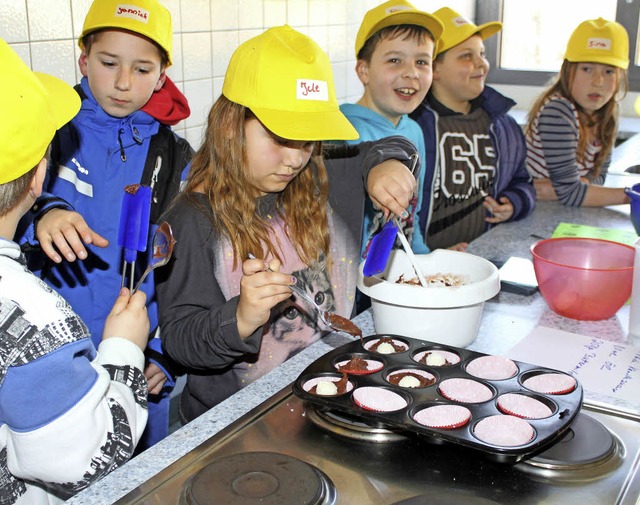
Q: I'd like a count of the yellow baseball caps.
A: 6